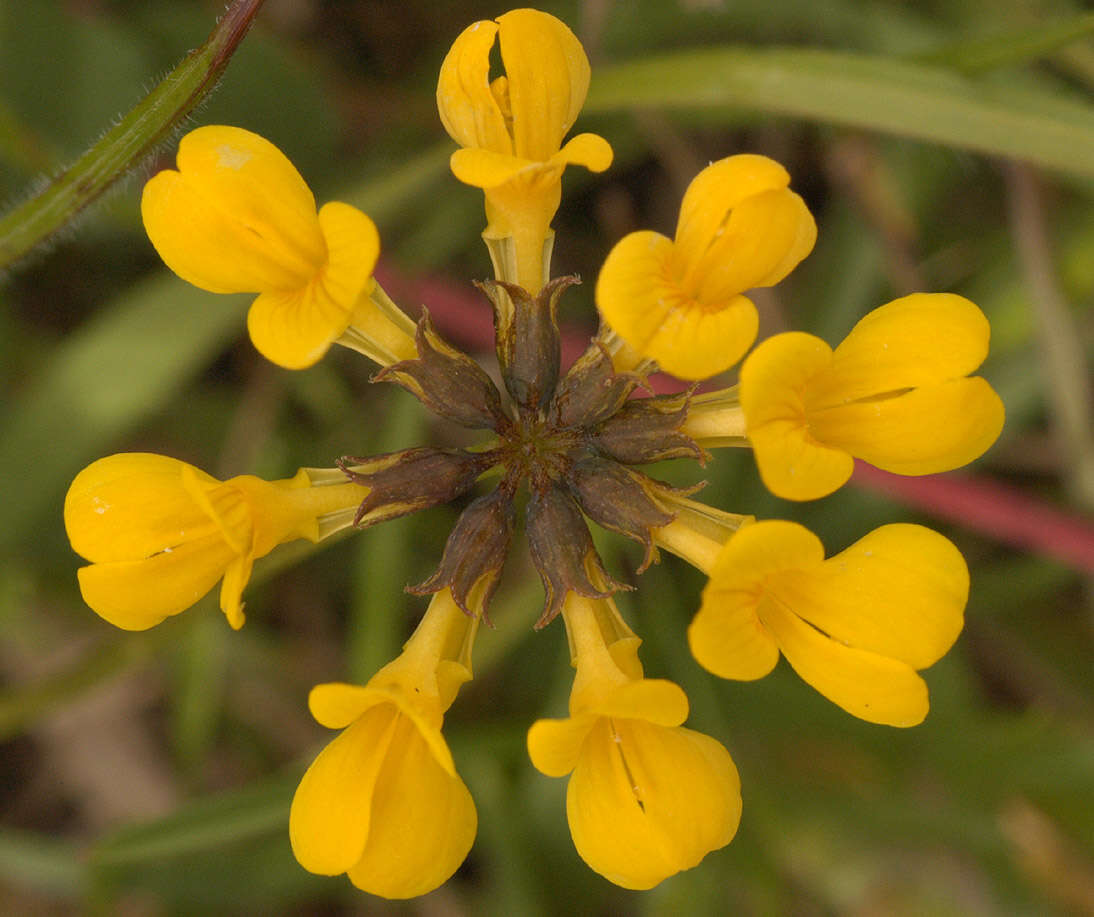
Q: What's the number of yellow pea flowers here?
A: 8